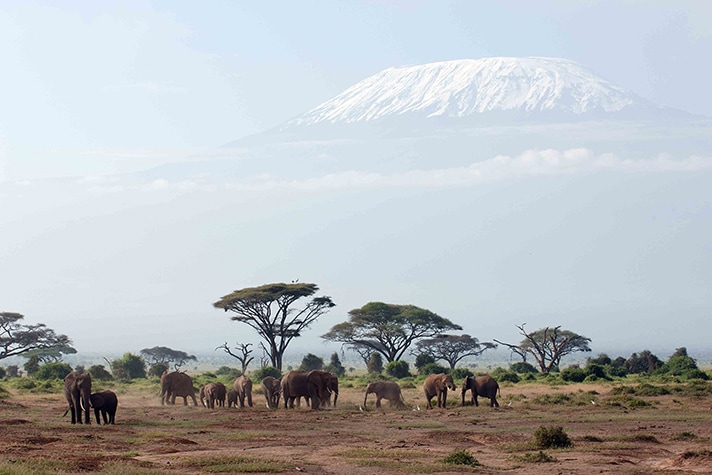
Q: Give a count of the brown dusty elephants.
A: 13